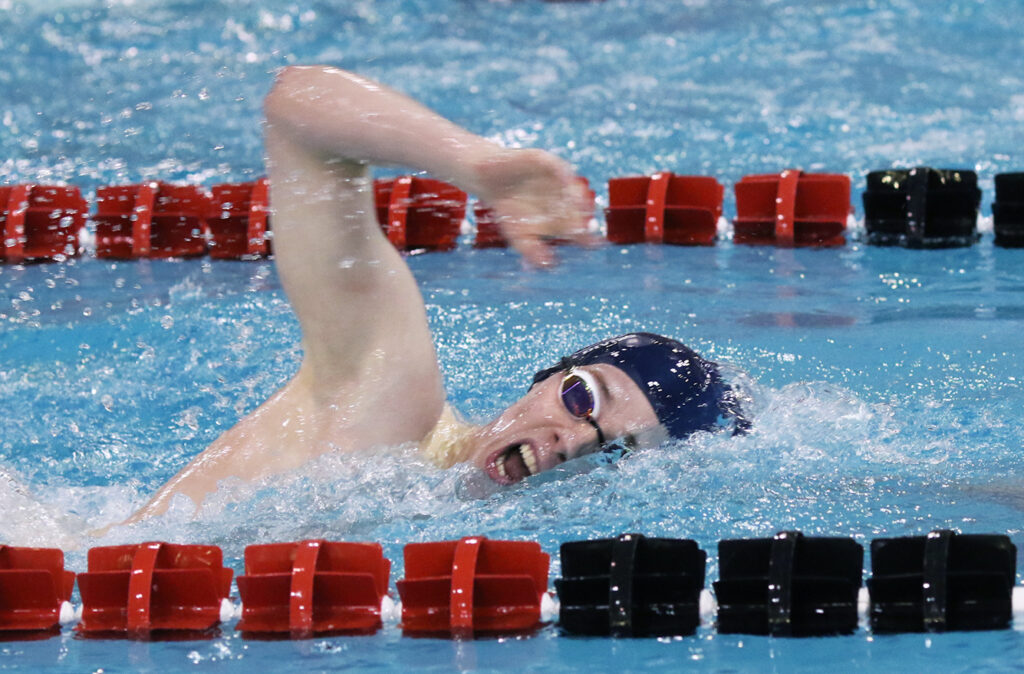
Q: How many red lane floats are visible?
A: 11